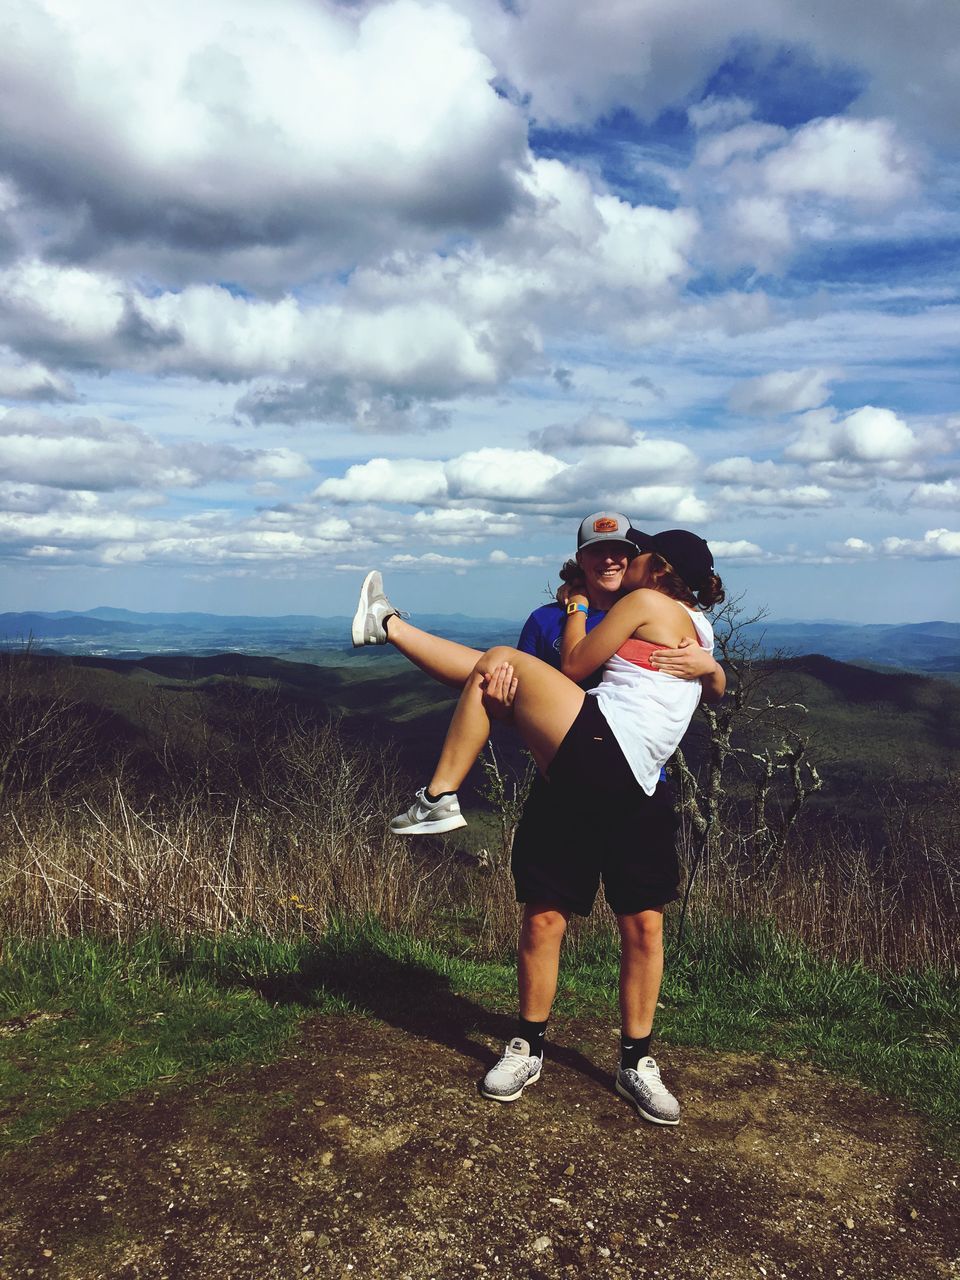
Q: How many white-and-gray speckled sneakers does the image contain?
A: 2